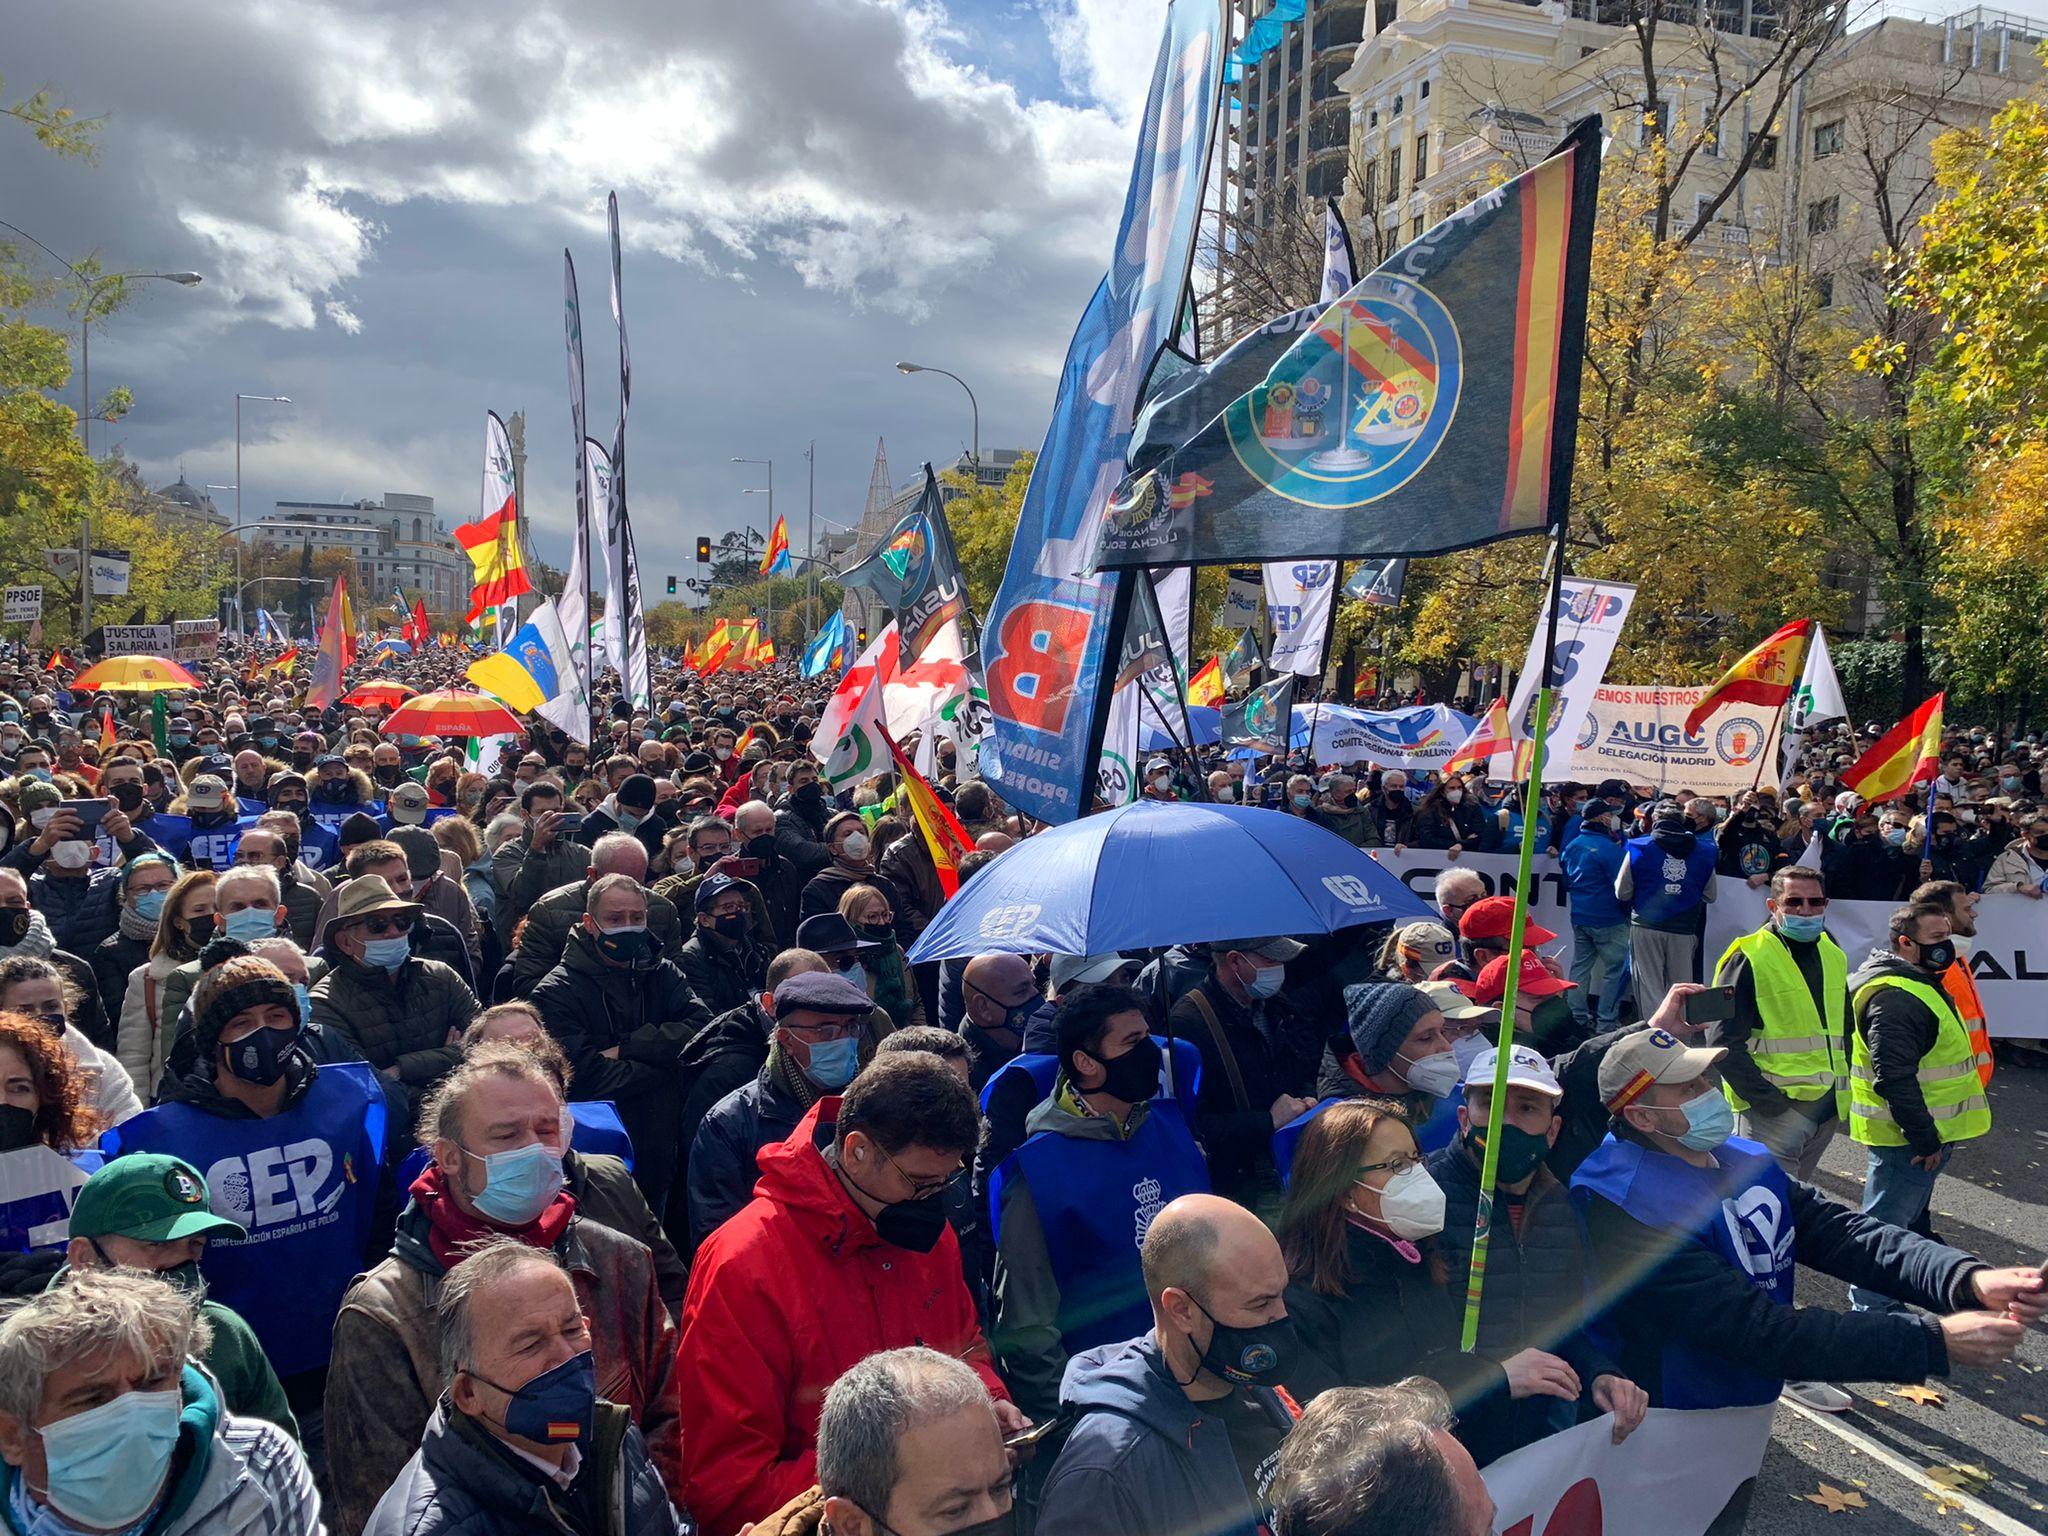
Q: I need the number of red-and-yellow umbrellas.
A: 3